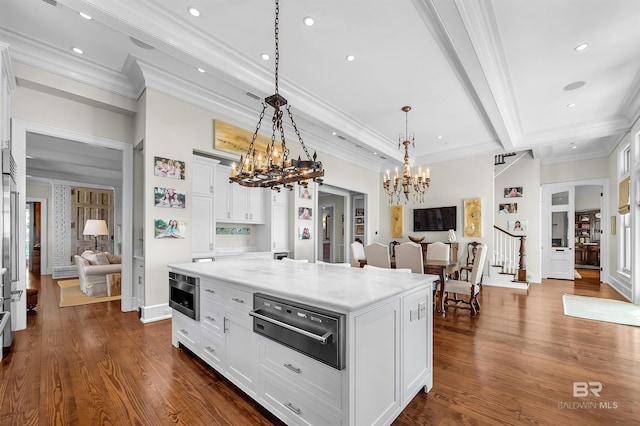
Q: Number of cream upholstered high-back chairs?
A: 5